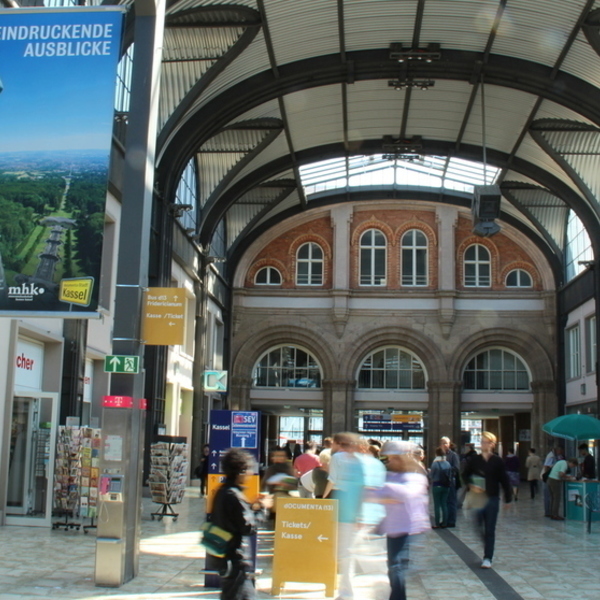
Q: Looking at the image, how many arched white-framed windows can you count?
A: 9